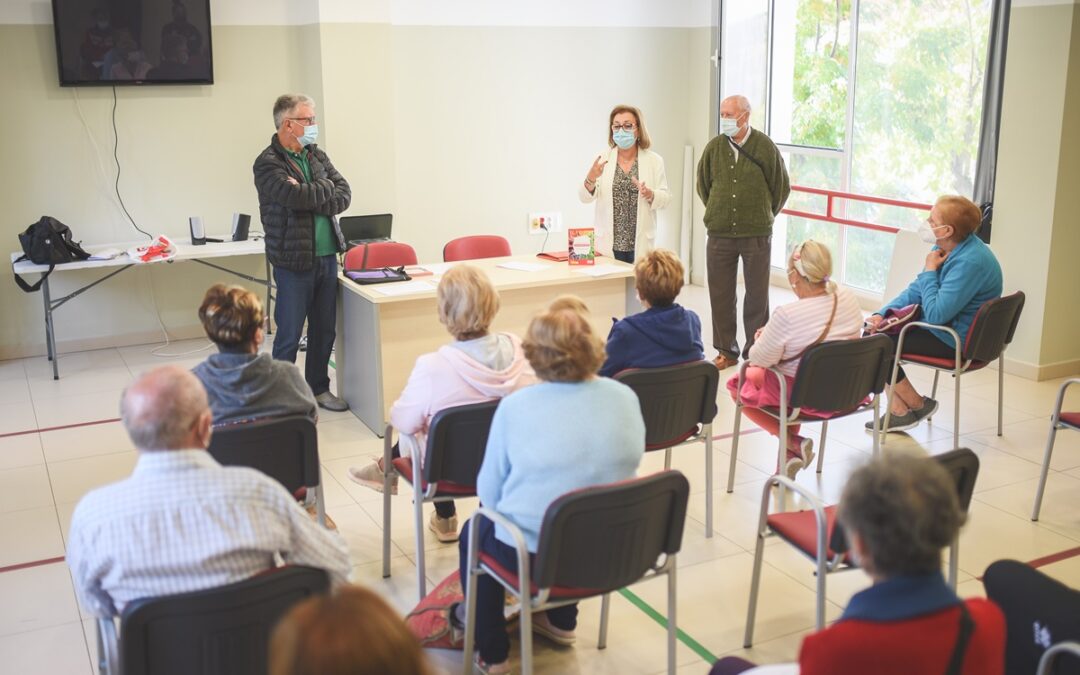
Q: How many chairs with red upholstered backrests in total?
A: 2